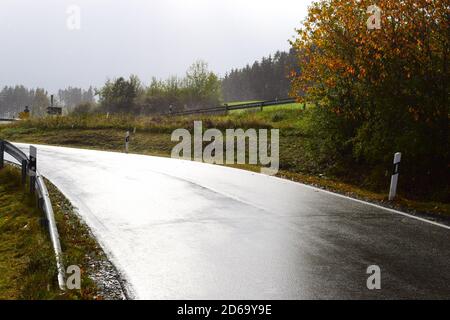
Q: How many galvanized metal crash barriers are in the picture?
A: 2